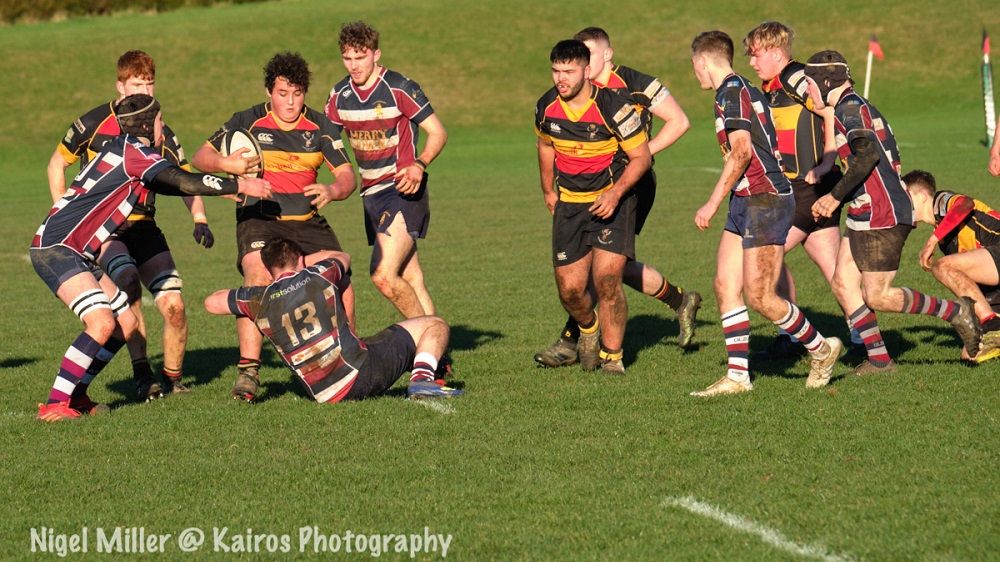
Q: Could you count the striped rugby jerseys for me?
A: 11